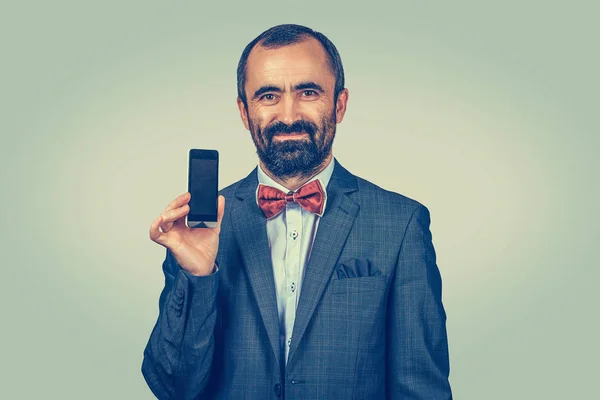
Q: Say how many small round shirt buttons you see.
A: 3